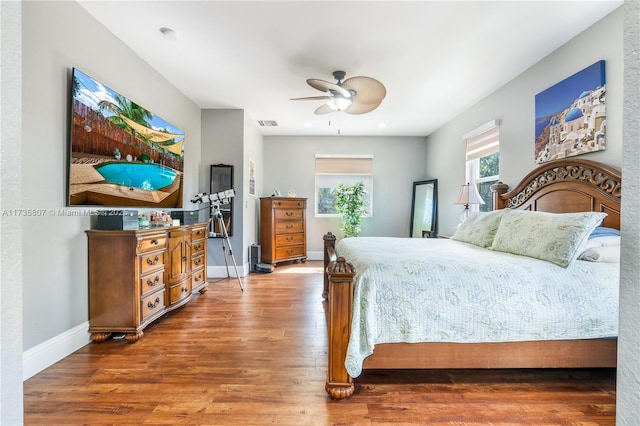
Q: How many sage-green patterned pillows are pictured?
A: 2